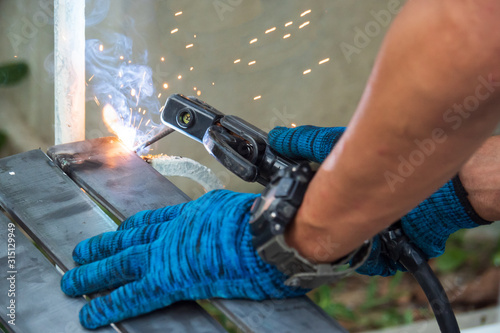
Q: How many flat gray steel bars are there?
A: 3